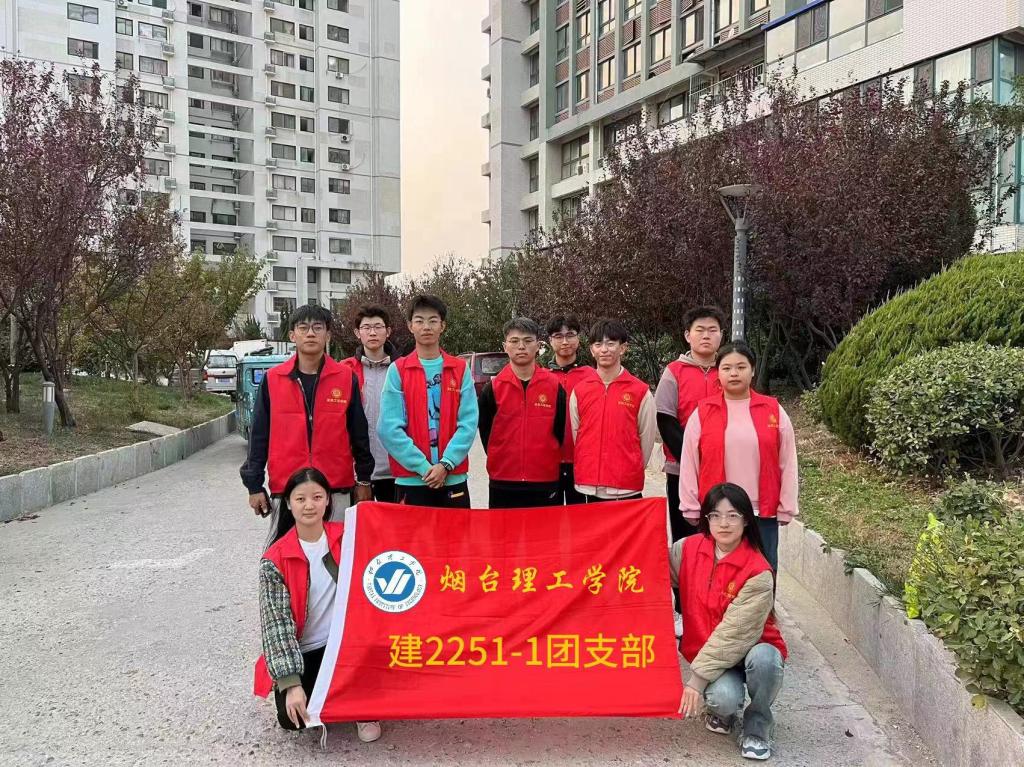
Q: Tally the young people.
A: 10